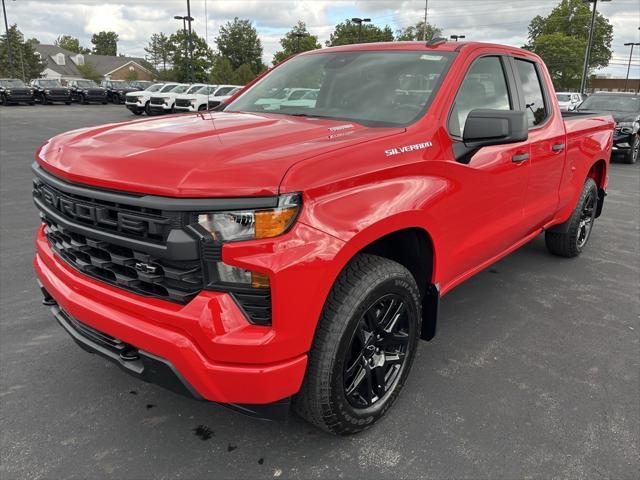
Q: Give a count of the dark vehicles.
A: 6